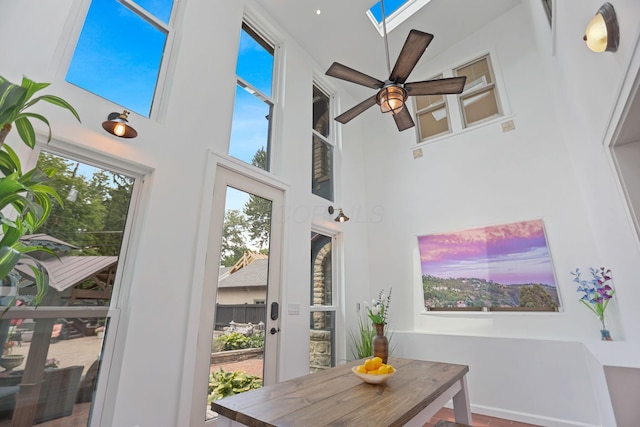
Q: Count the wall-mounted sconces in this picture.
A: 3